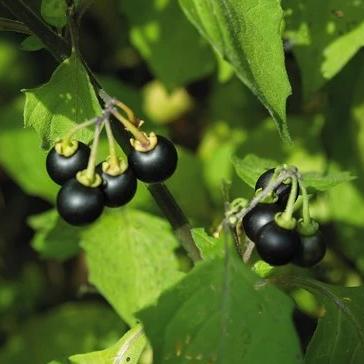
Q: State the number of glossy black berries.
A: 8